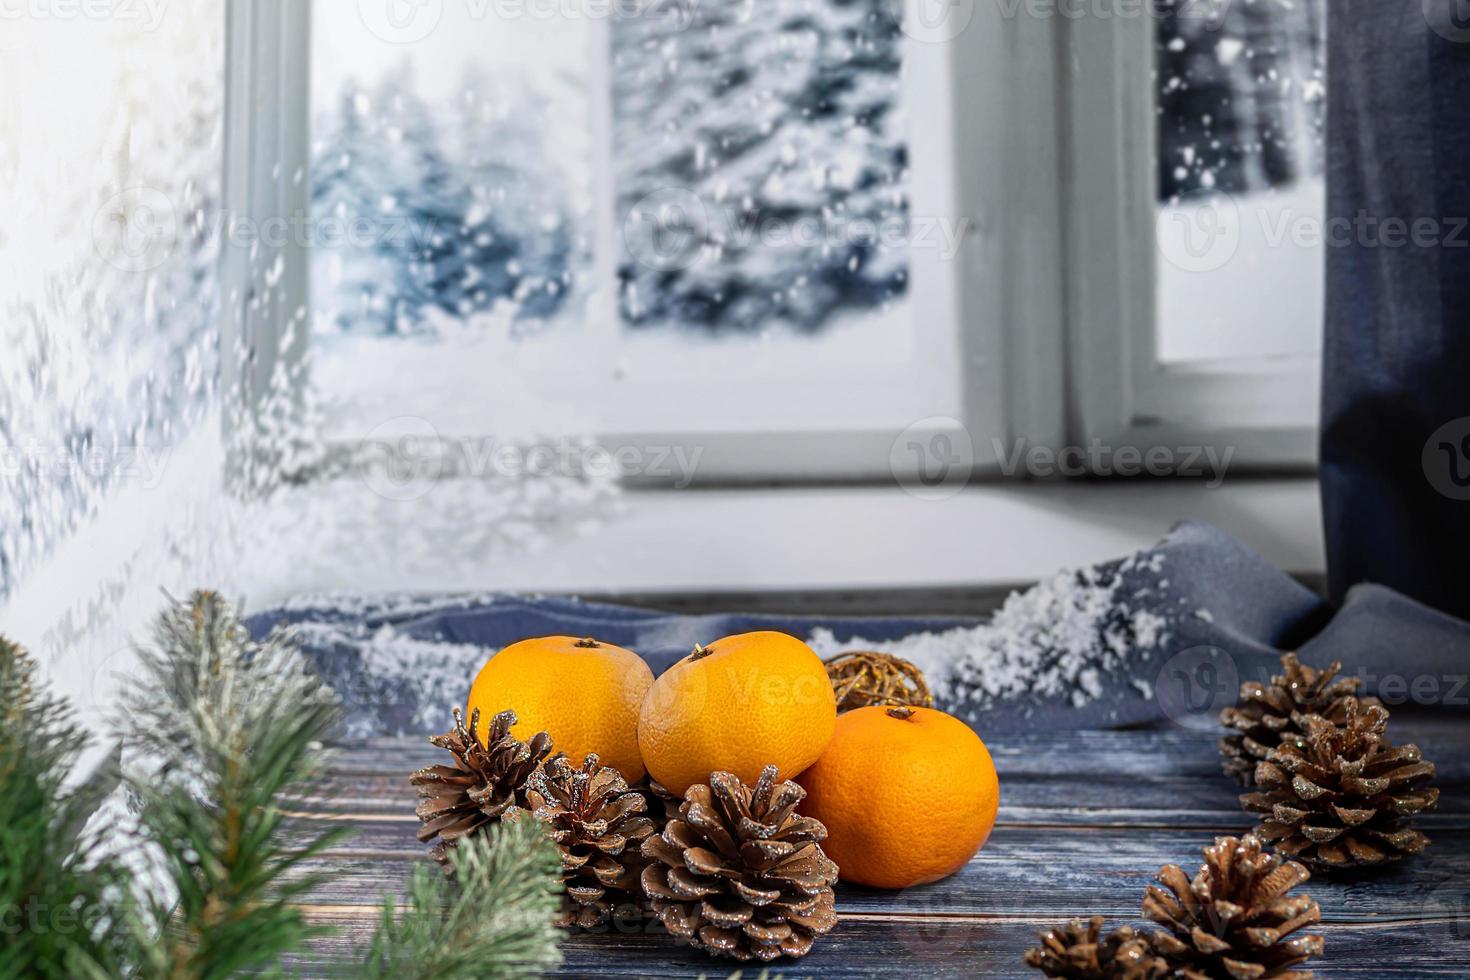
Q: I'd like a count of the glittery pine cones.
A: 7